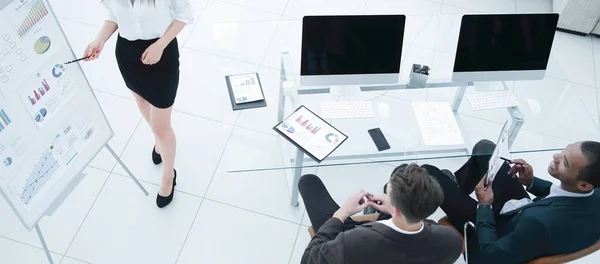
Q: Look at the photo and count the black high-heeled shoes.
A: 2